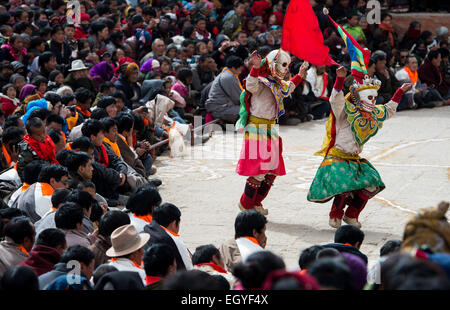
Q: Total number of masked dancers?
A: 2